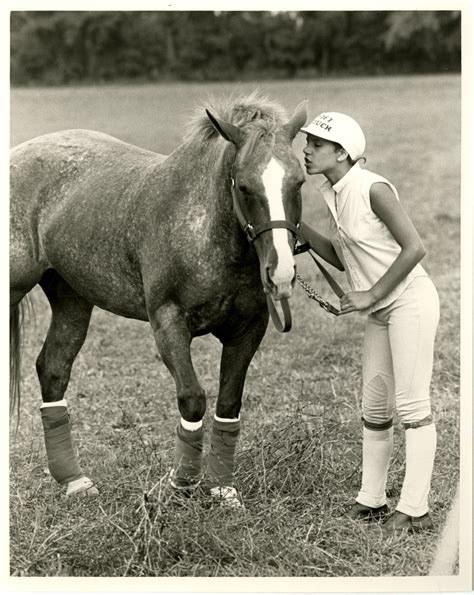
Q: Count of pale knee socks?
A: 2